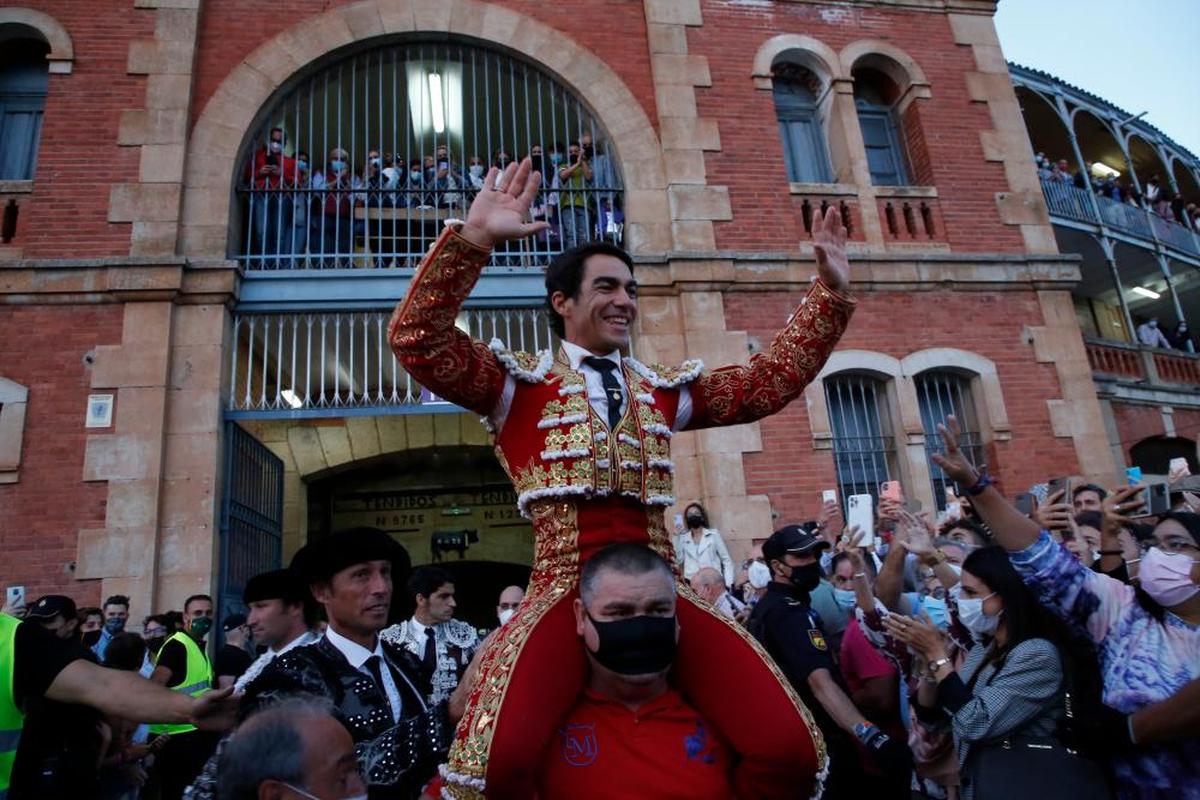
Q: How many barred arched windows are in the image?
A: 3